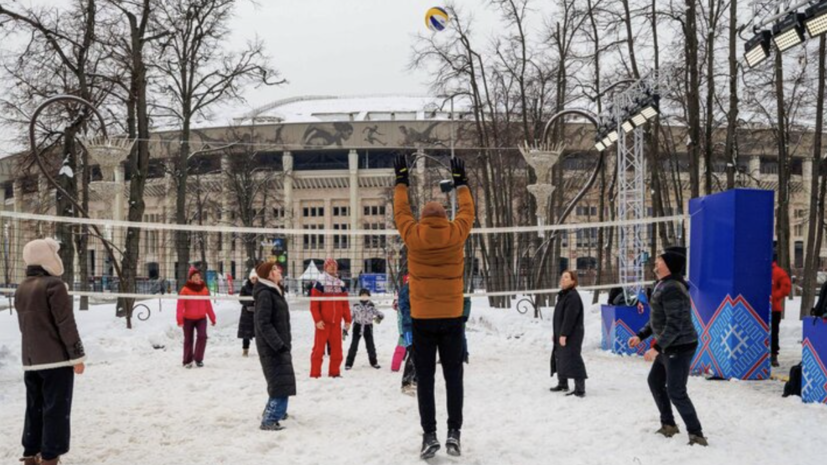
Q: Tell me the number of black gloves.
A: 2